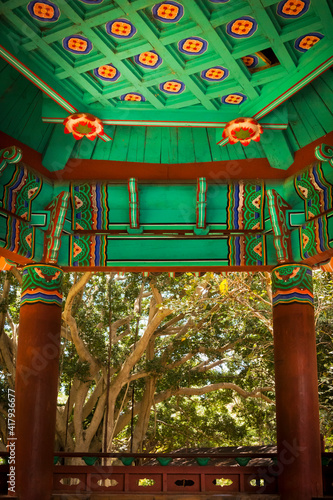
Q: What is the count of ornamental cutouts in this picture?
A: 6